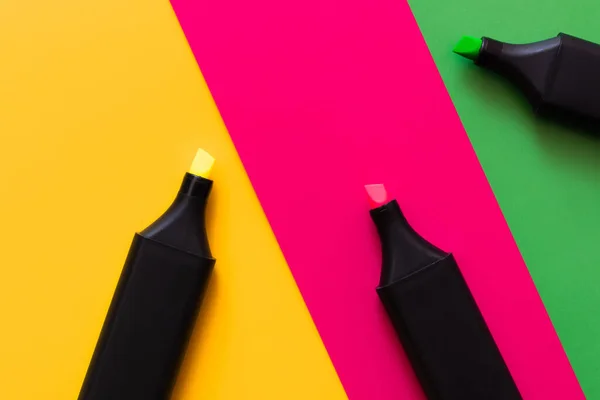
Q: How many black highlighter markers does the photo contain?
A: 3